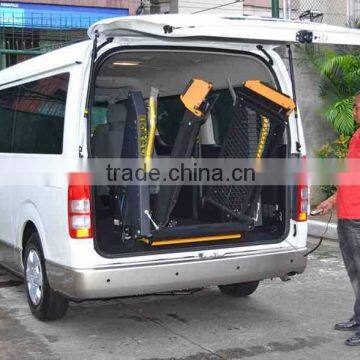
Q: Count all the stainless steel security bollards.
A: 0